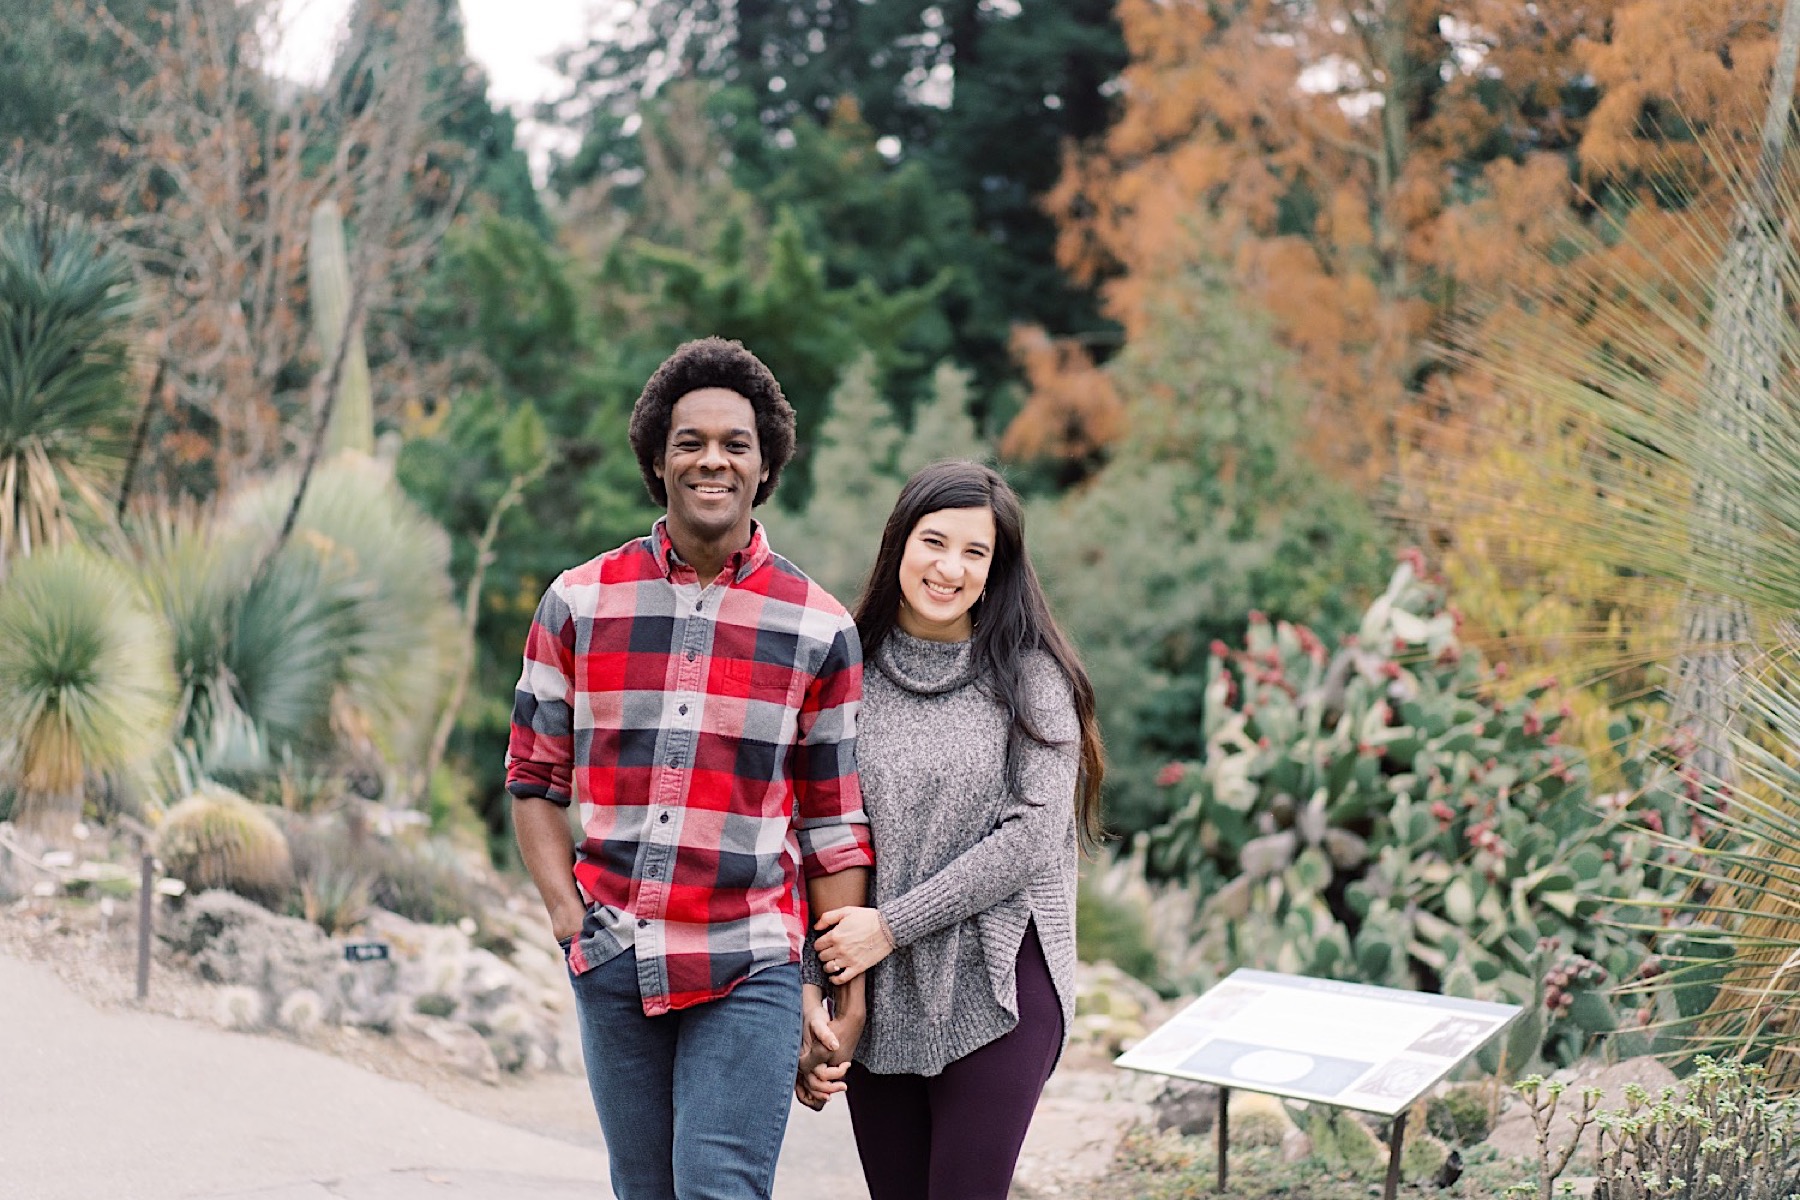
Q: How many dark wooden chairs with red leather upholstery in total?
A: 0